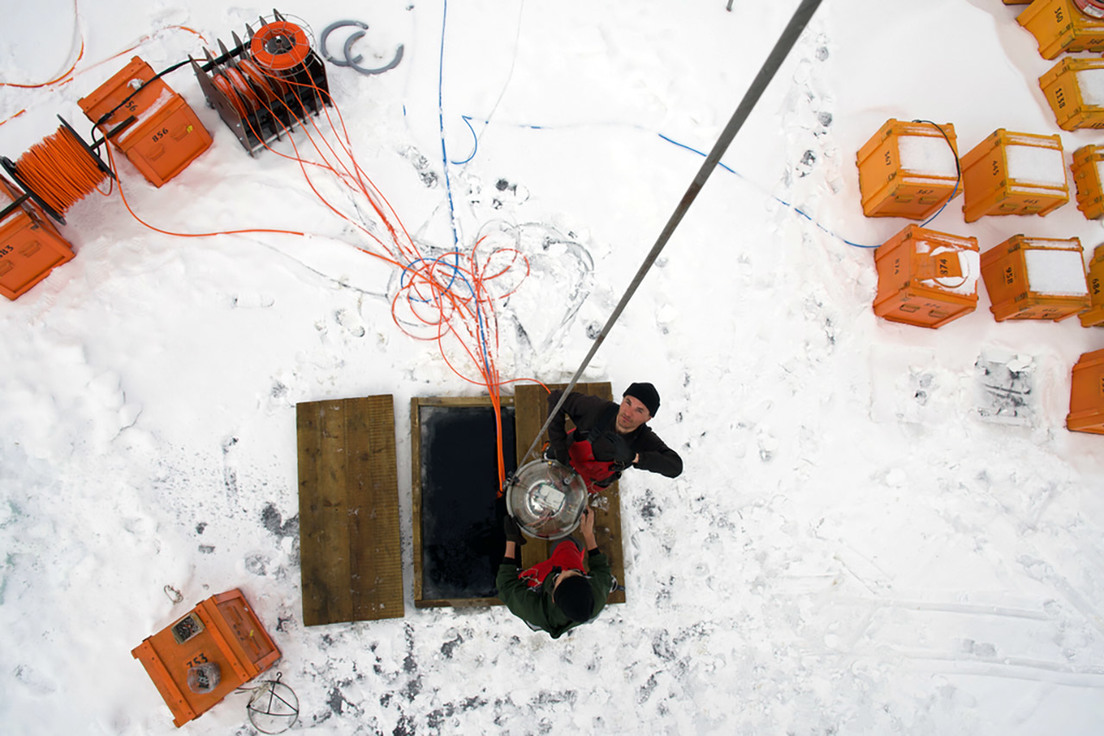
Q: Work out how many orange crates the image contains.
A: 13